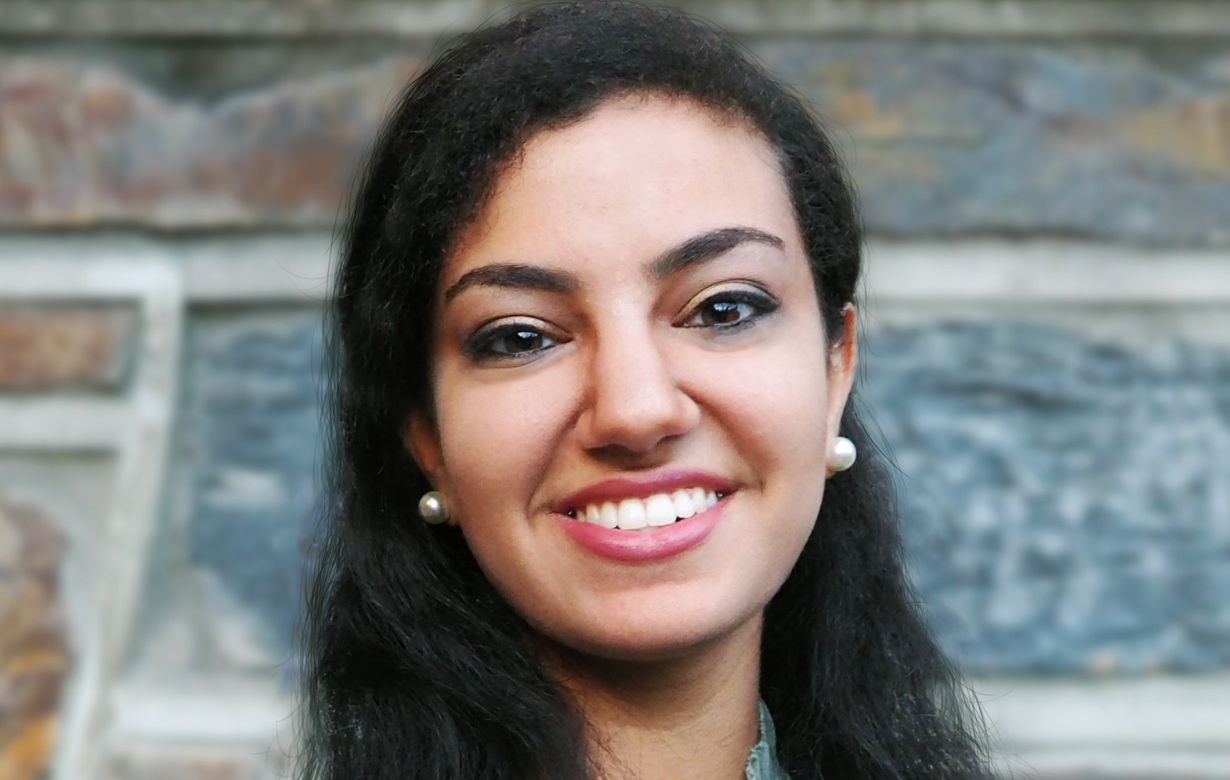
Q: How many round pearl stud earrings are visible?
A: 2